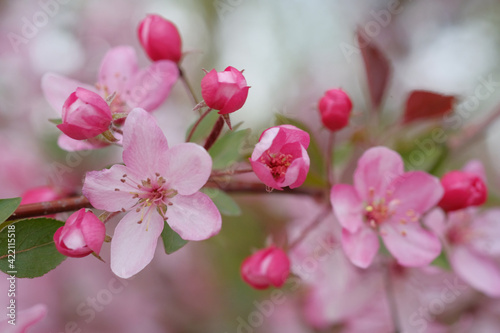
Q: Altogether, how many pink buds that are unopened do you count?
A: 7